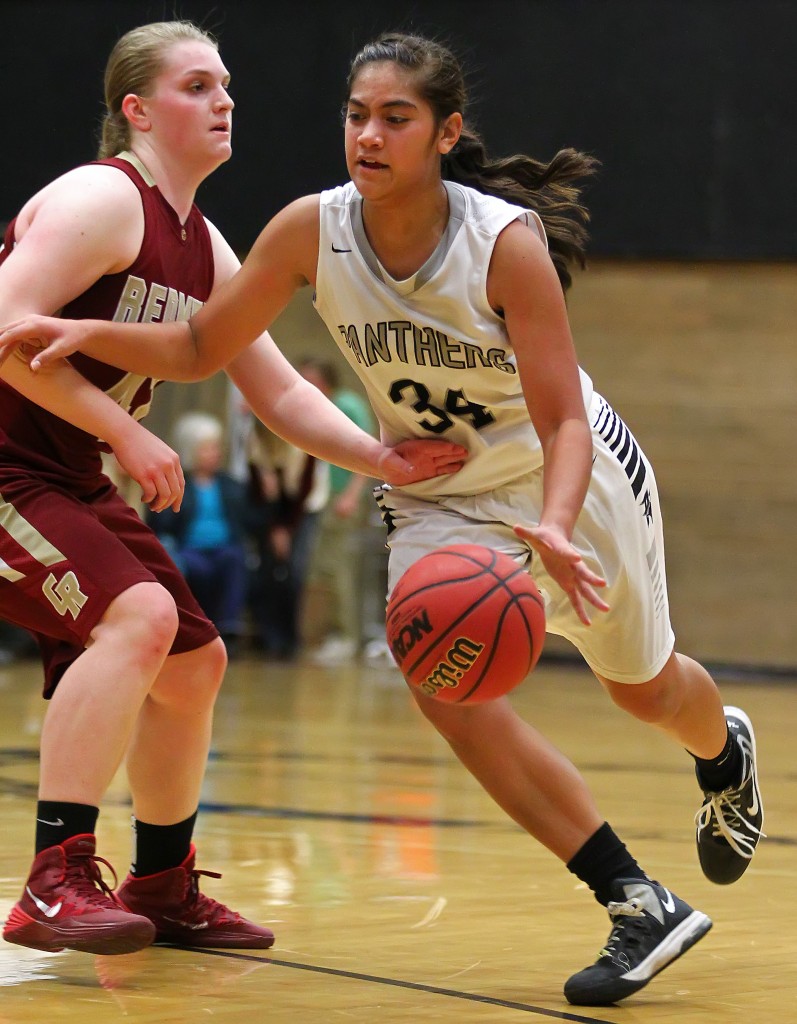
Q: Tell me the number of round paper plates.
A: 0